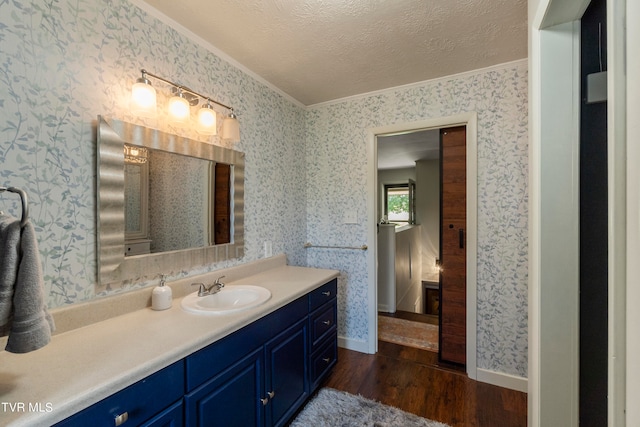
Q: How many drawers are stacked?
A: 3